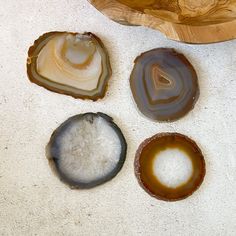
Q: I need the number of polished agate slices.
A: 4